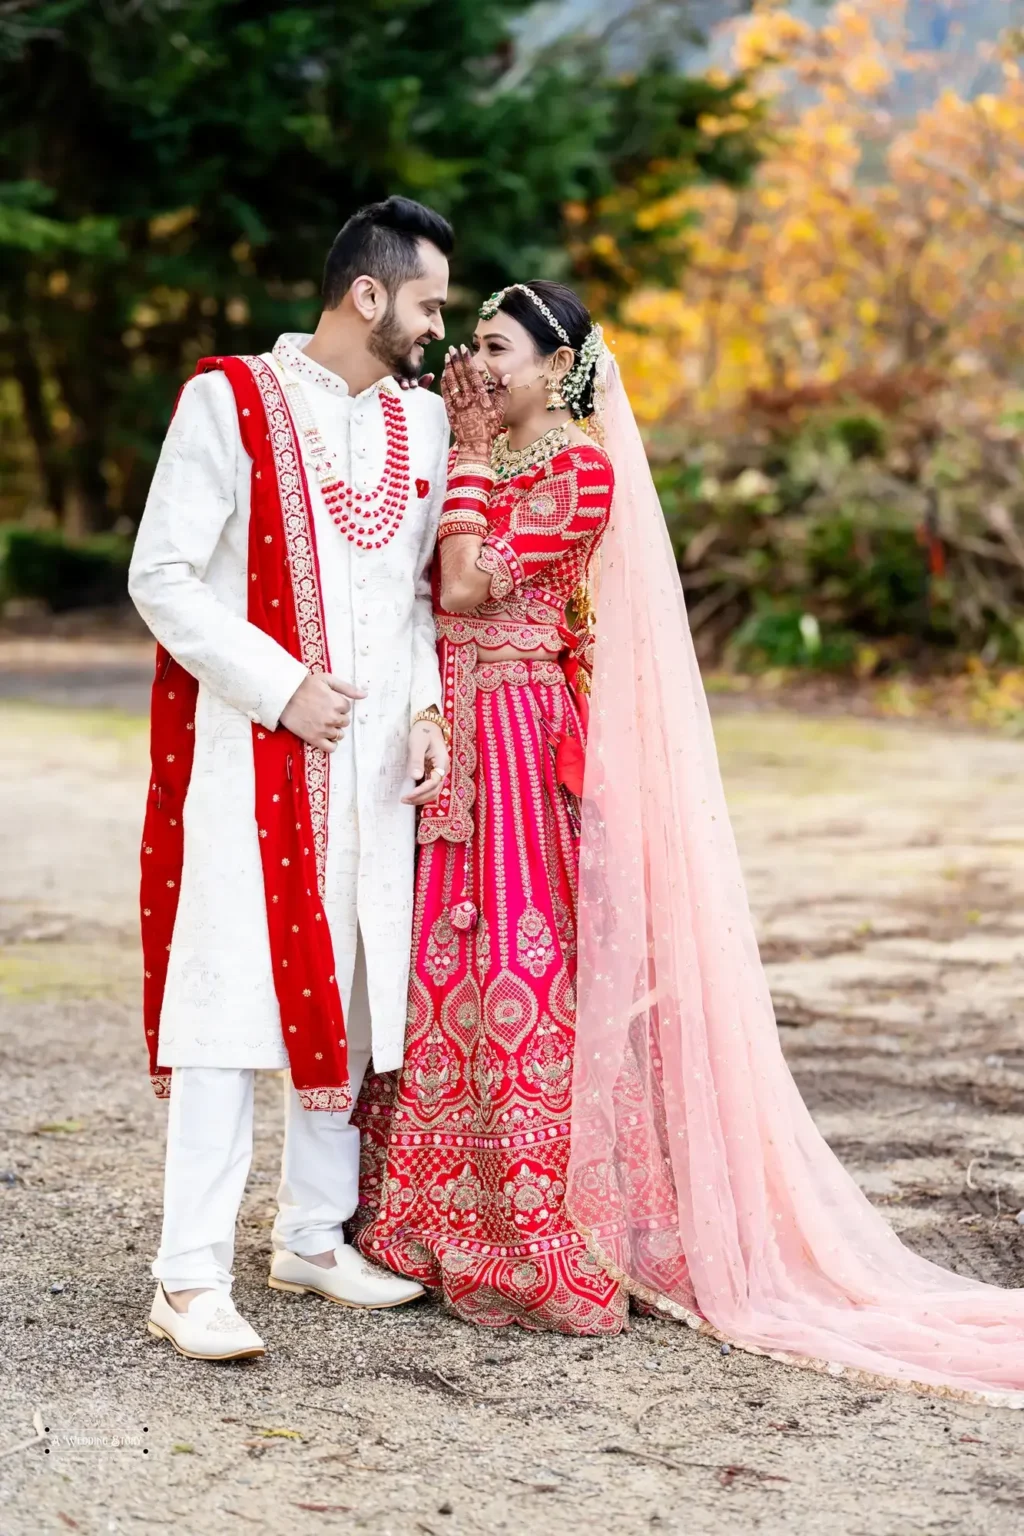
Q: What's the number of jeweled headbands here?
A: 1